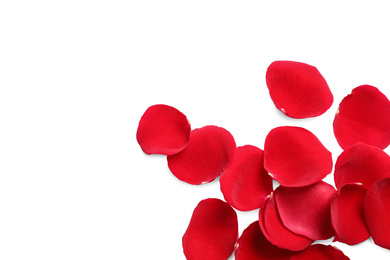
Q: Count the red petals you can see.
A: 14